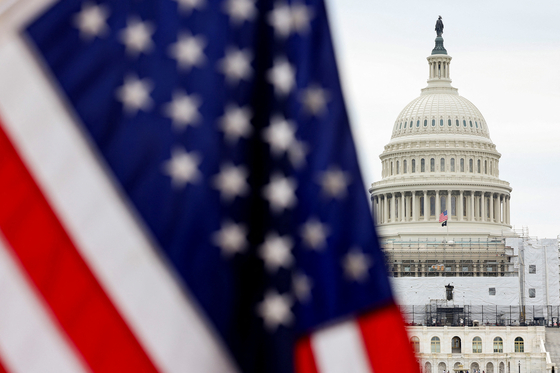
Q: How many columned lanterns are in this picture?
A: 1